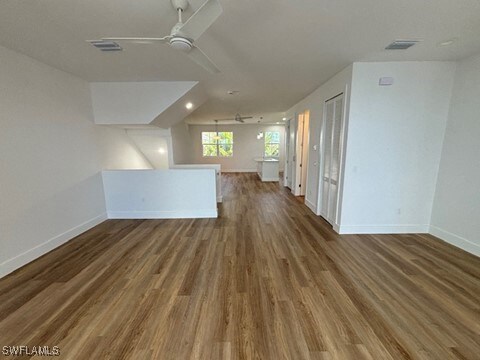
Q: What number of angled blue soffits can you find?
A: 0